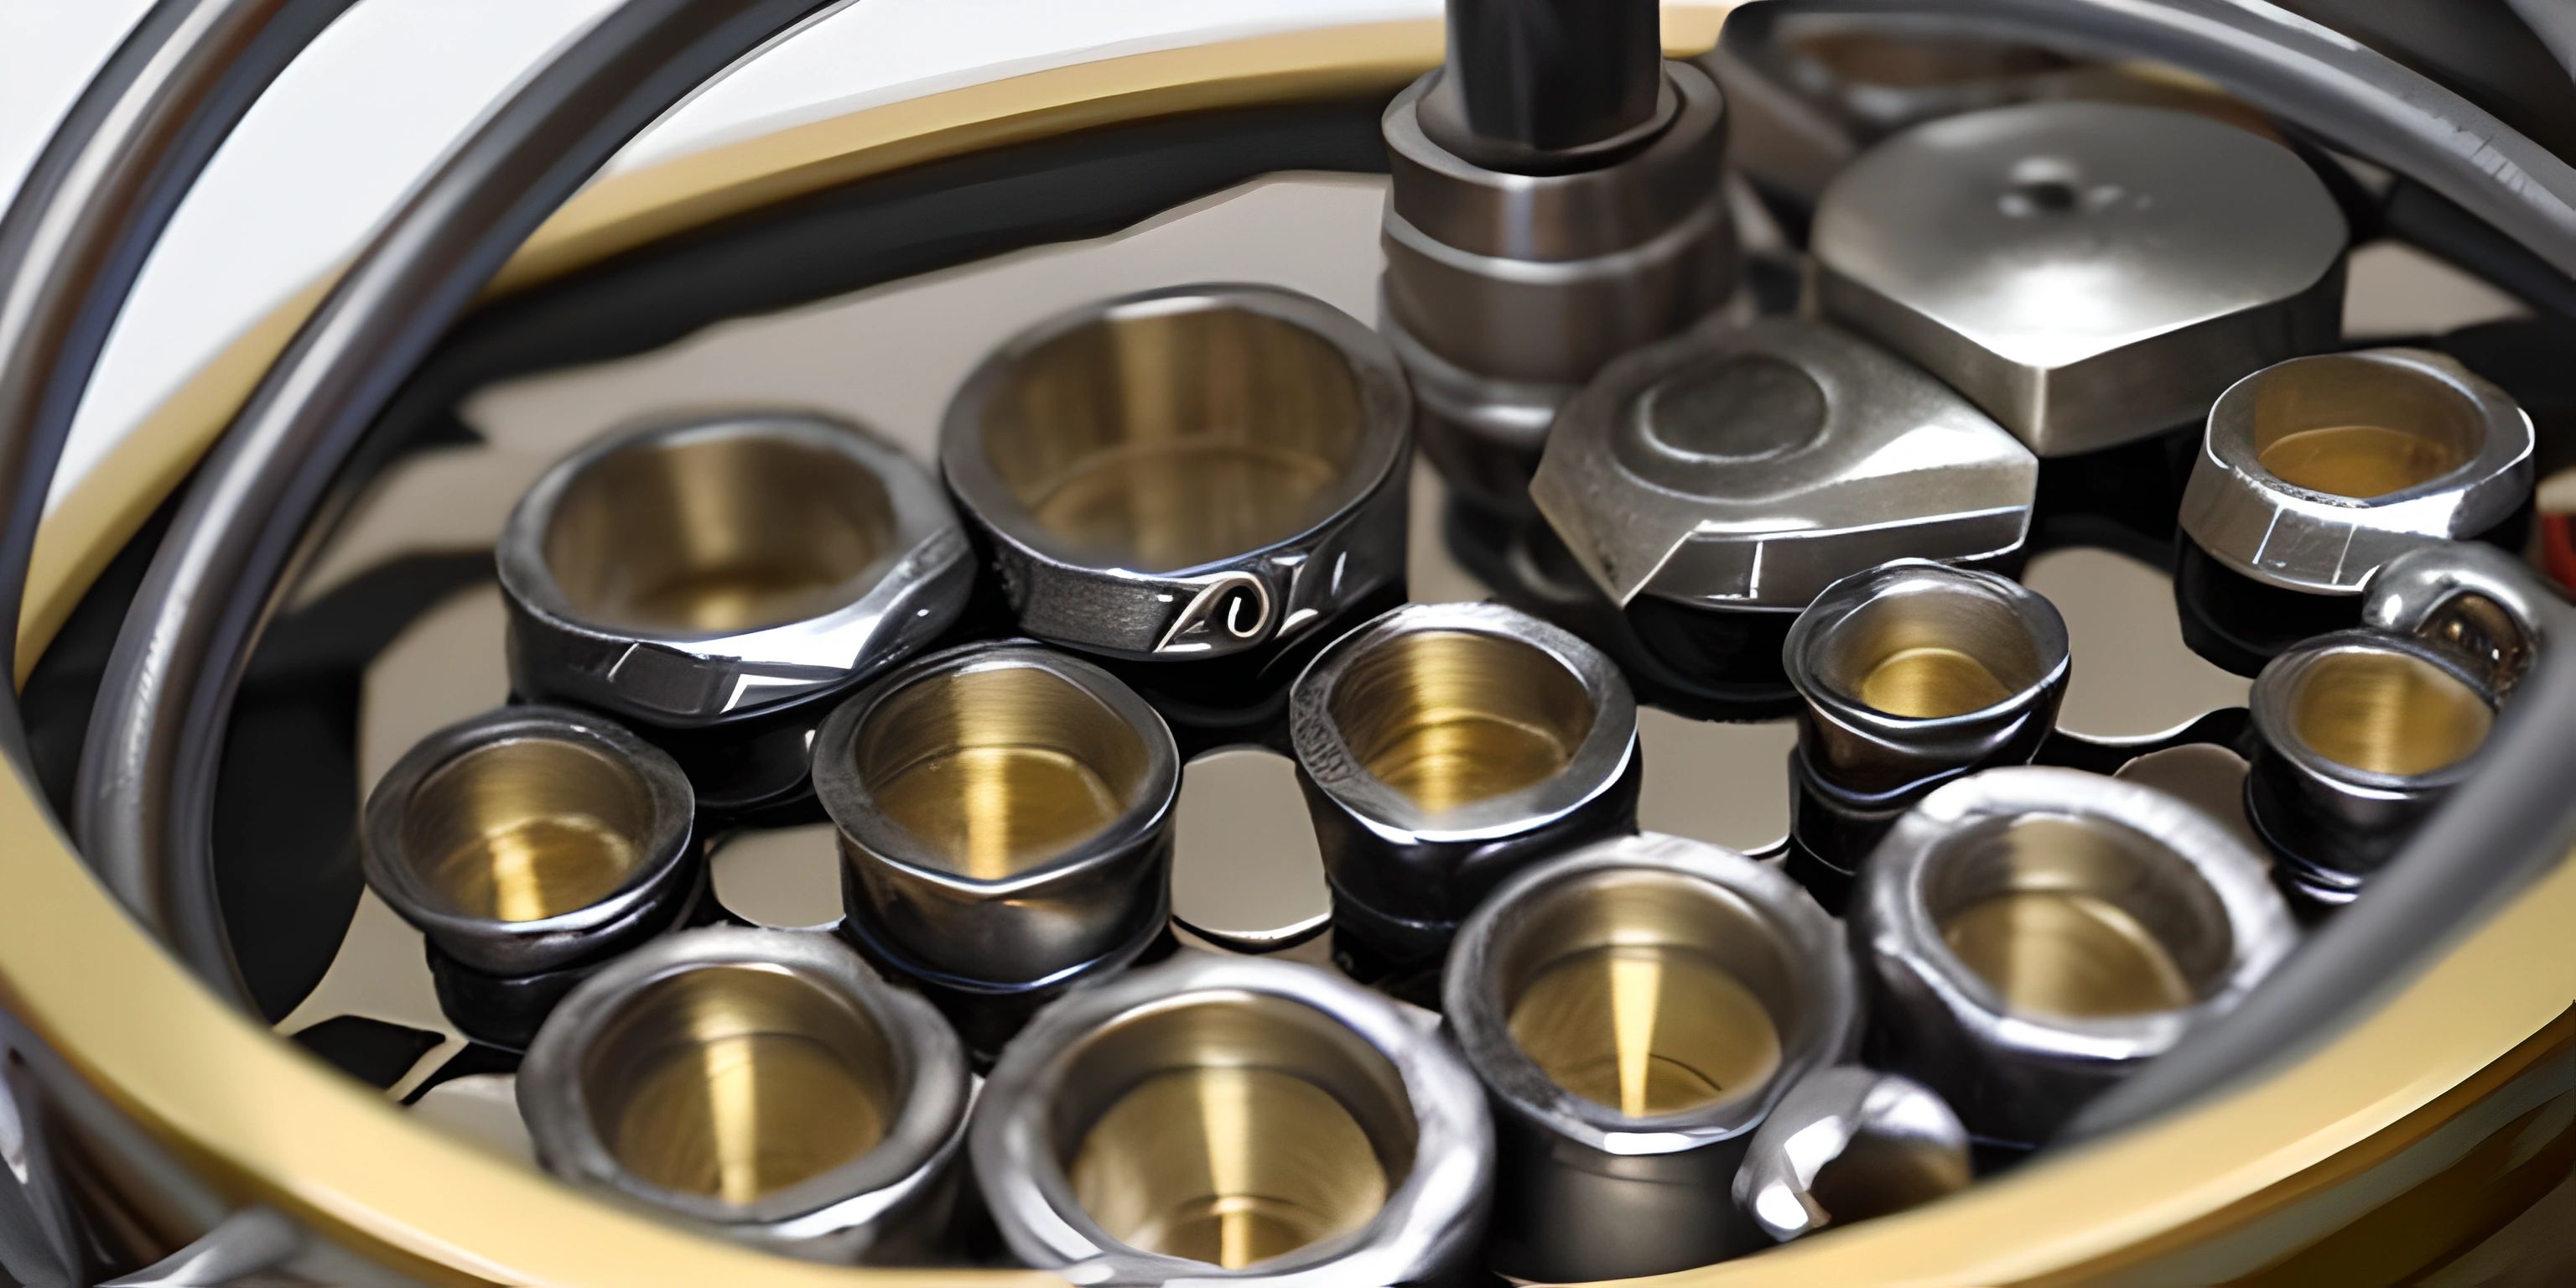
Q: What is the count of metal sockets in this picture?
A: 12